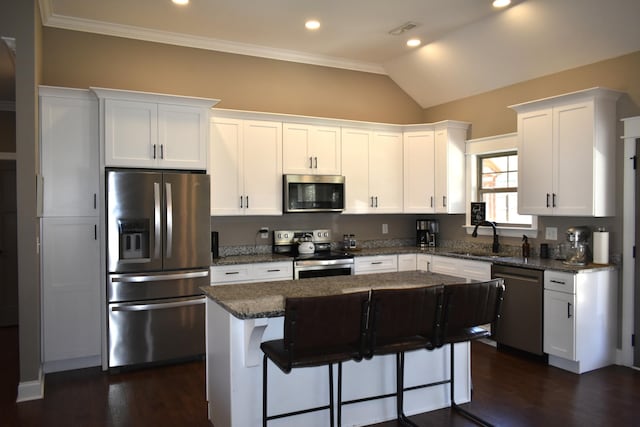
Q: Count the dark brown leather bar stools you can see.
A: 3